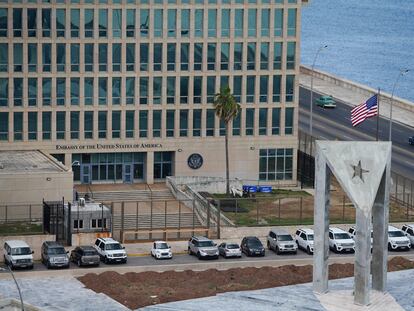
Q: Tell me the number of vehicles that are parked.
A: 14